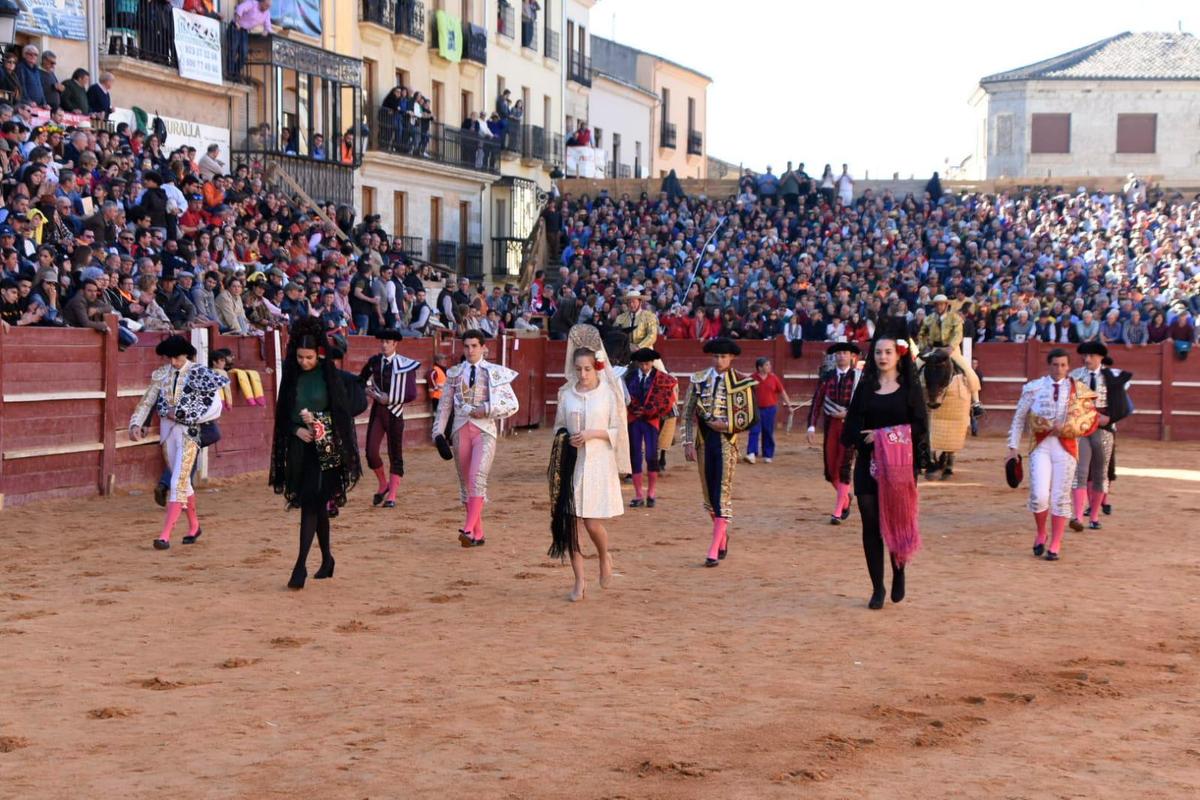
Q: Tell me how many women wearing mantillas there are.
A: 3